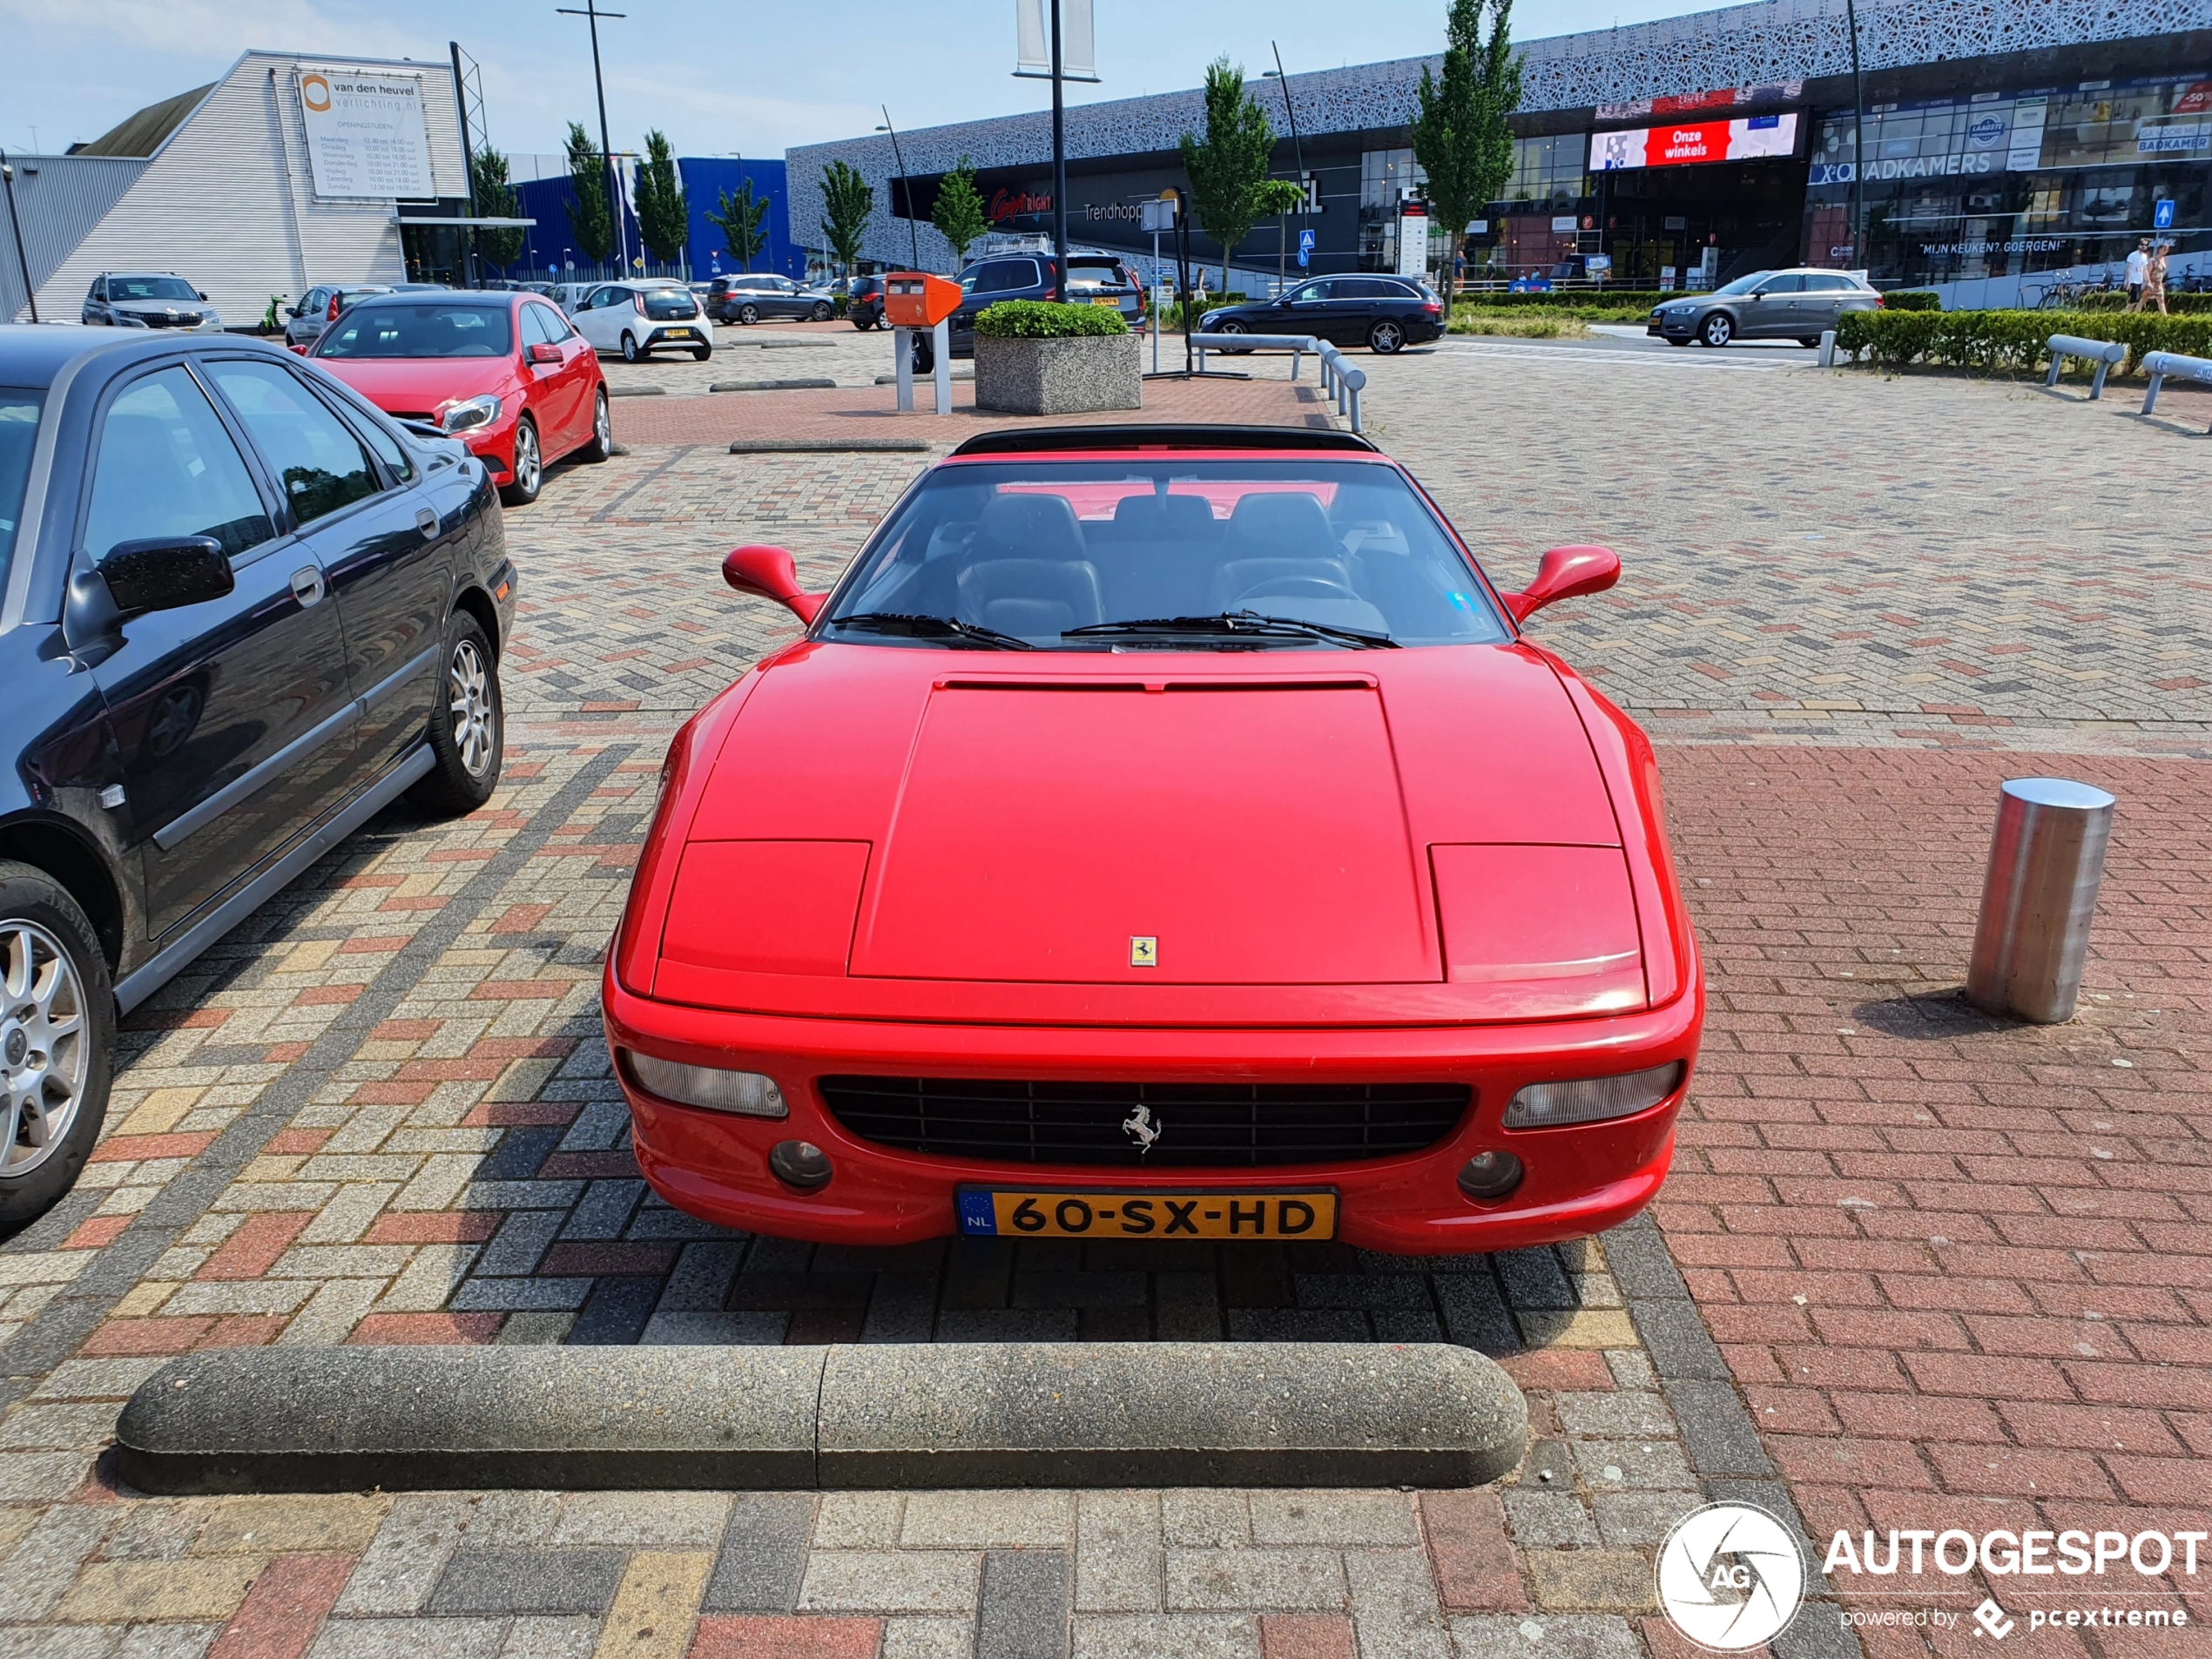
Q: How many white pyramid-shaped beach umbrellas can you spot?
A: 0